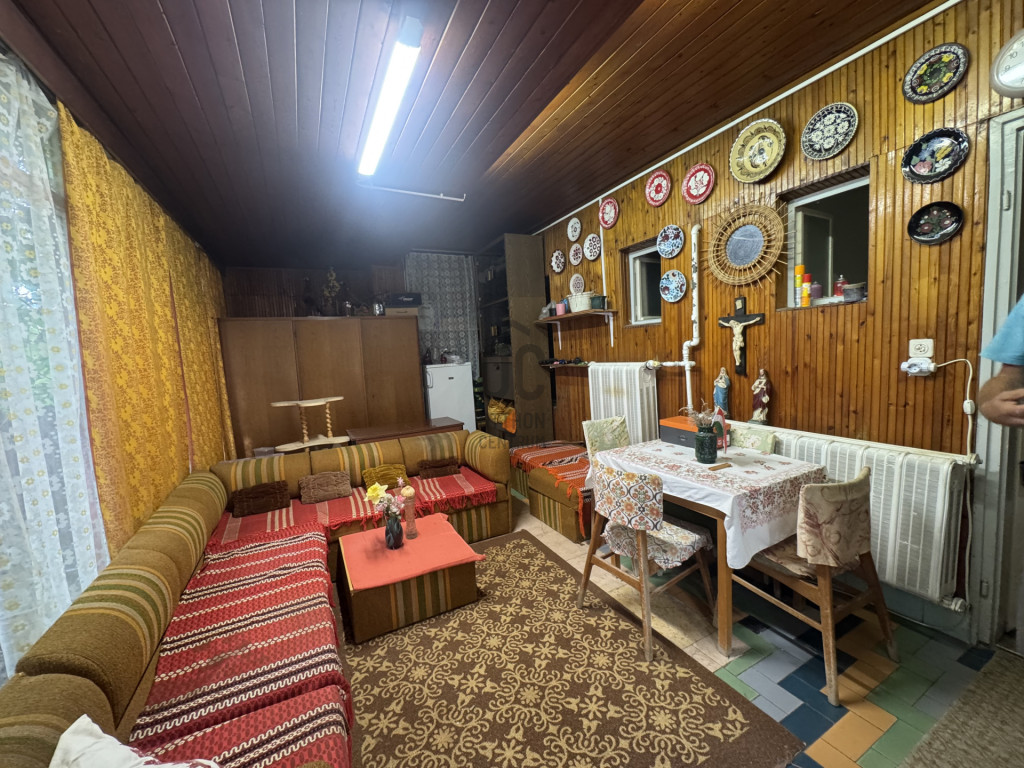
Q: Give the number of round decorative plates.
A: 15